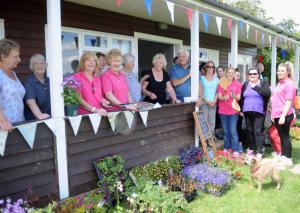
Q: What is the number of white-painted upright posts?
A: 5